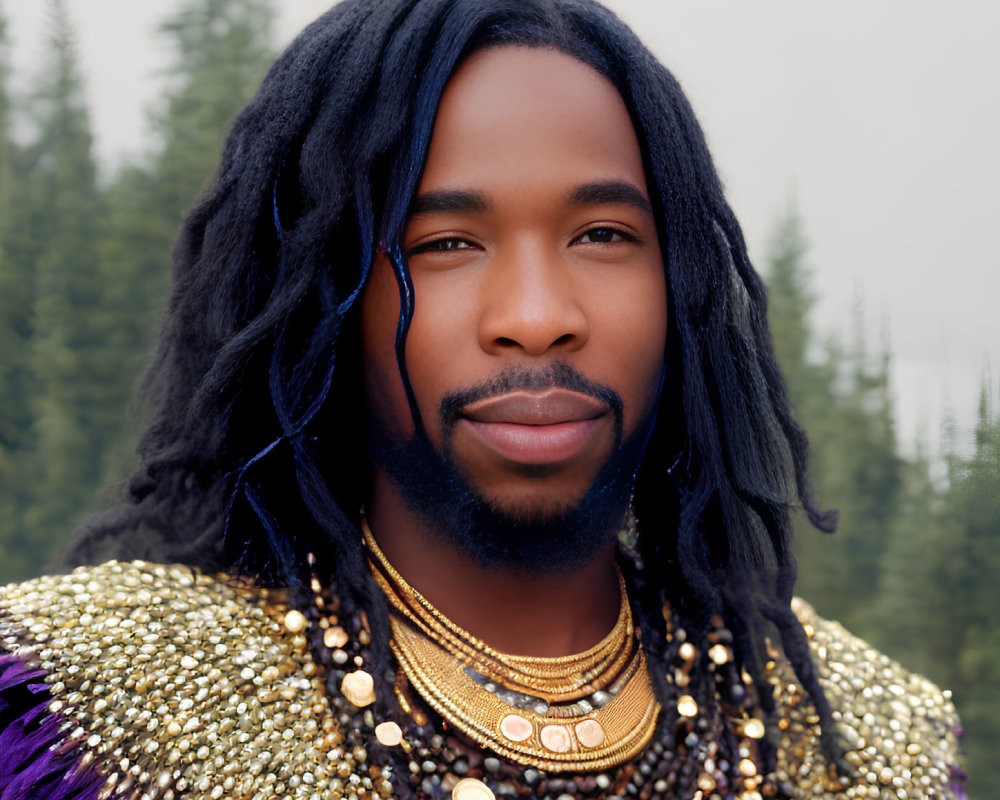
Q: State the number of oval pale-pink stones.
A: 3